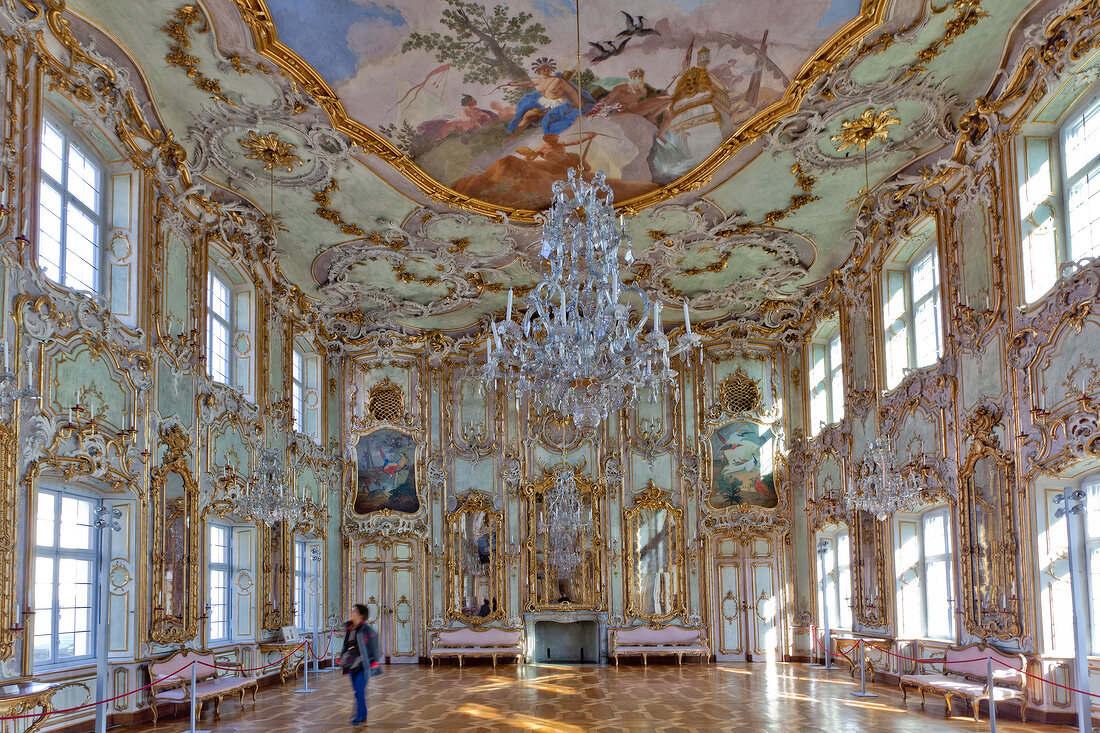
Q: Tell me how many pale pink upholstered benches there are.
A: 4